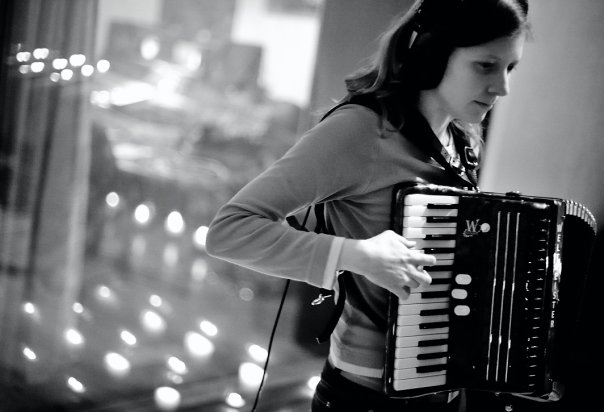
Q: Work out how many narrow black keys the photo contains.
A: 12